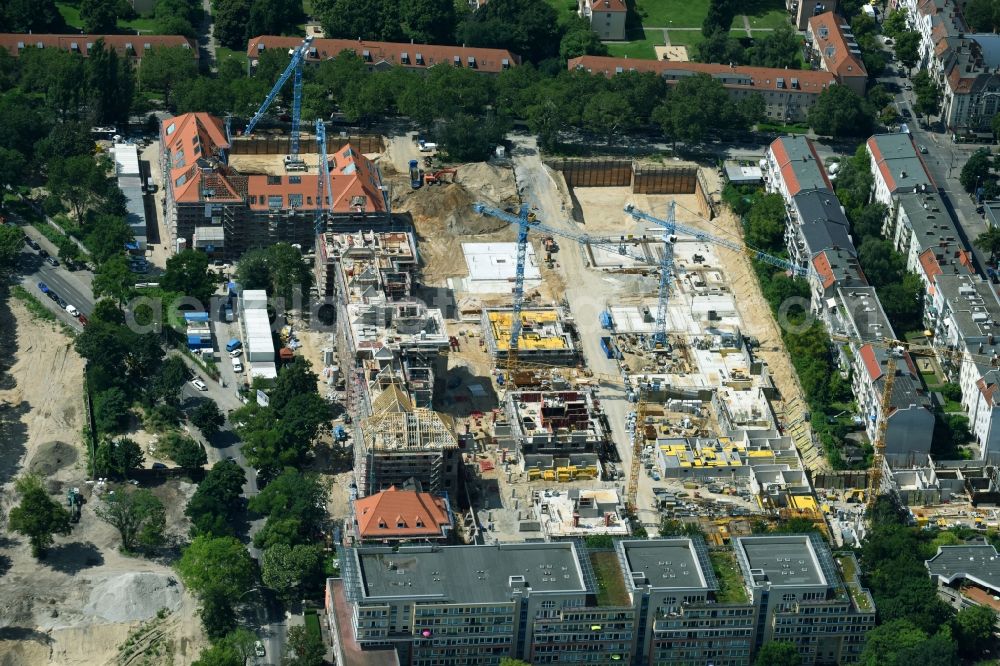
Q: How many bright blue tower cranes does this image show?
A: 4